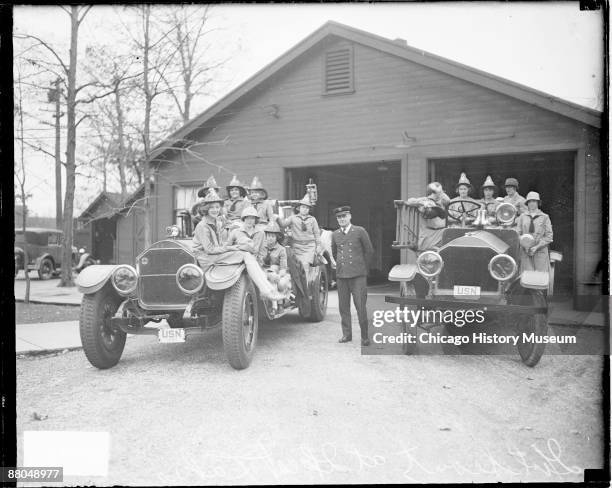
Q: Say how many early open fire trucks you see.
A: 2